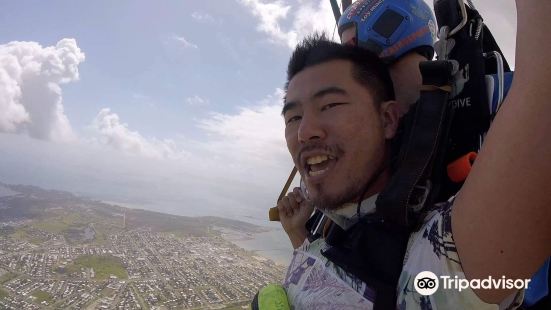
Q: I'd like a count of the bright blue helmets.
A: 1